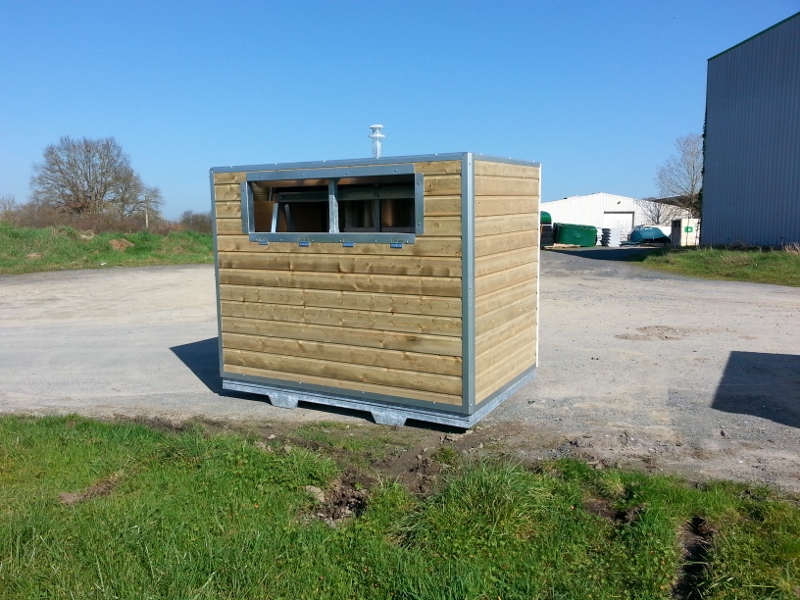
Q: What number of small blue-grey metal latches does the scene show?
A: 4